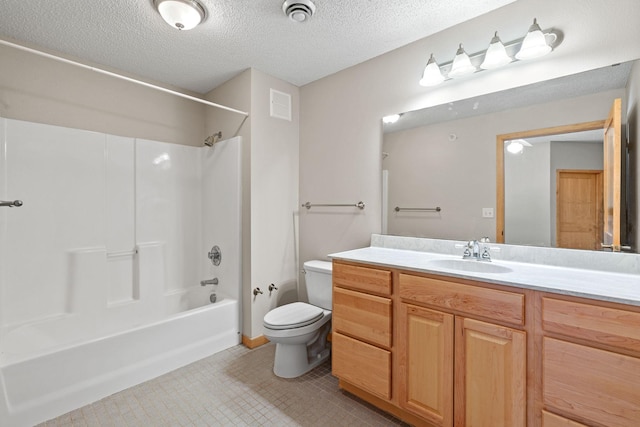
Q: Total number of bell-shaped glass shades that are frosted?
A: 4